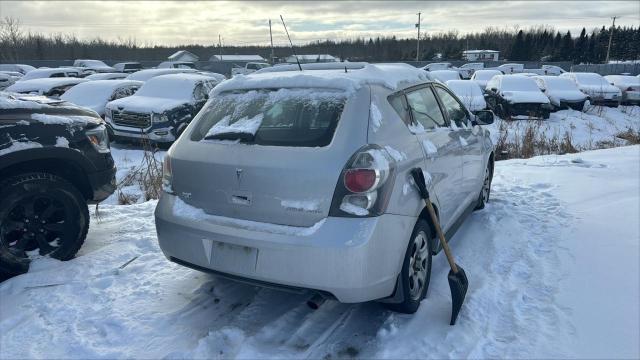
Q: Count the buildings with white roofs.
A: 4